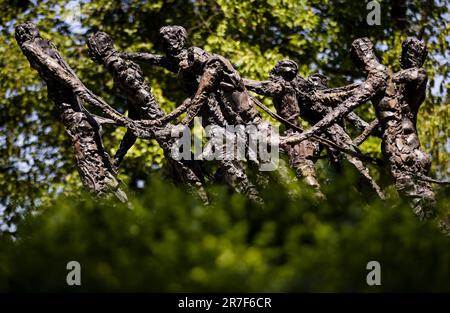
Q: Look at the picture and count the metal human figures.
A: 7